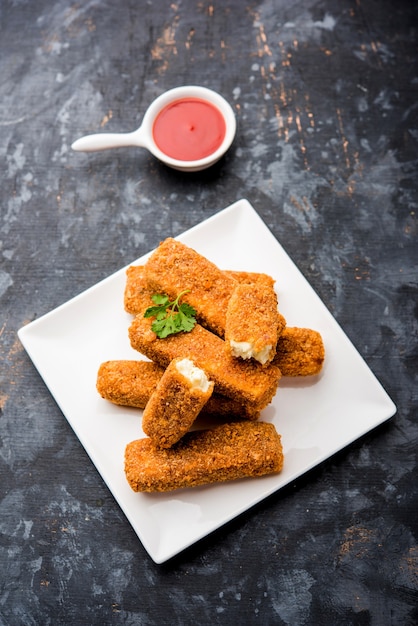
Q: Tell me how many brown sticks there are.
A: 8